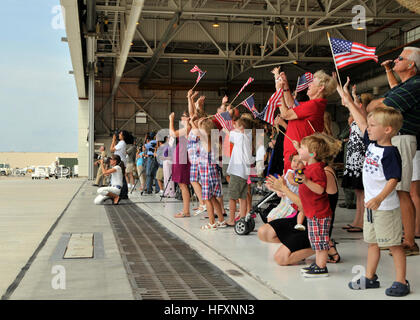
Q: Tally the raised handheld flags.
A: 7